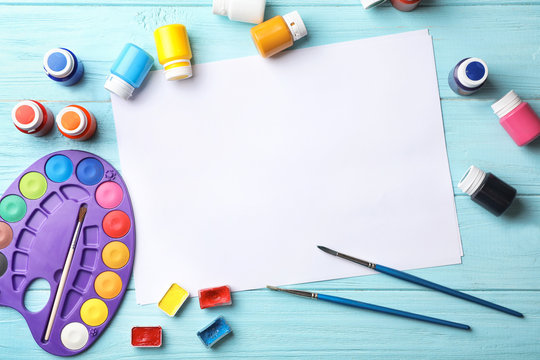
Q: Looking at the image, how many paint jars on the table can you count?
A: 12